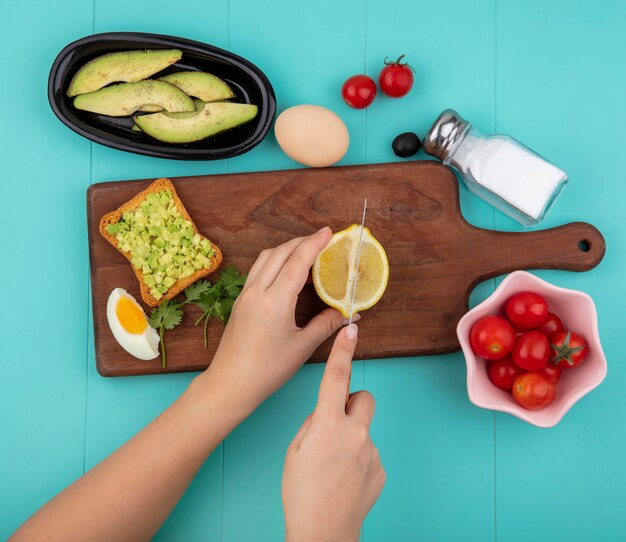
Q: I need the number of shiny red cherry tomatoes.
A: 10